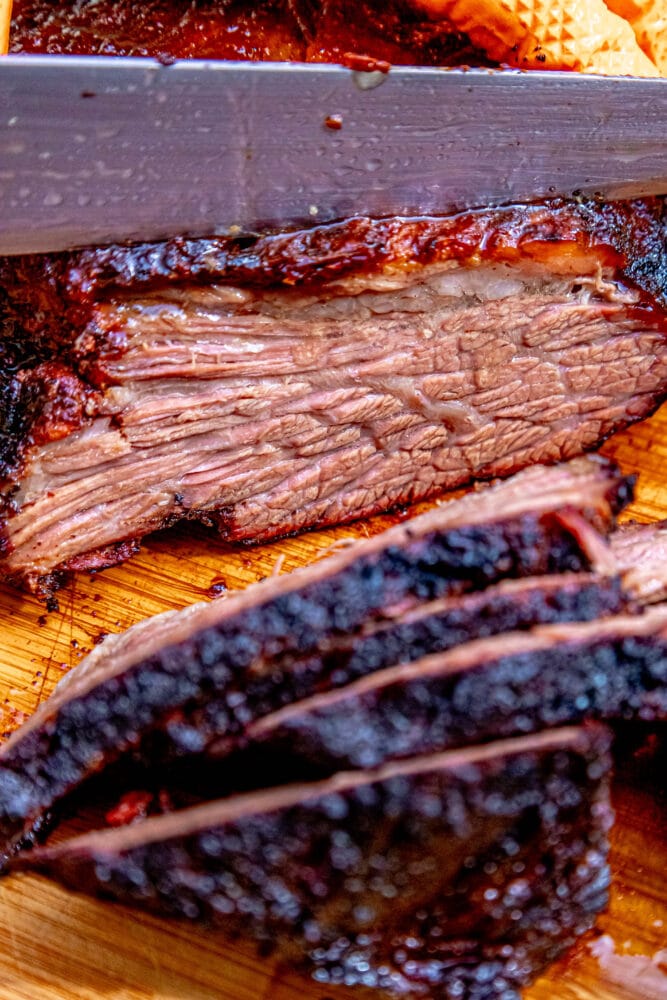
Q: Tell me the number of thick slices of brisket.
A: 4